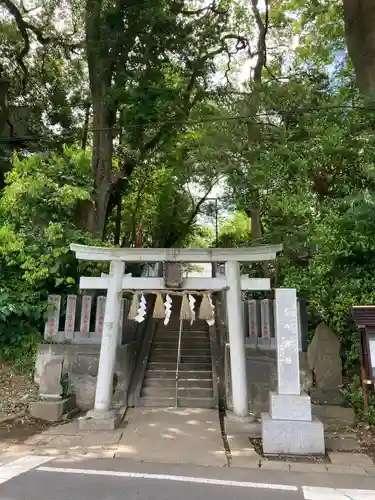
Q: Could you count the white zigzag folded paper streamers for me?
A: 4